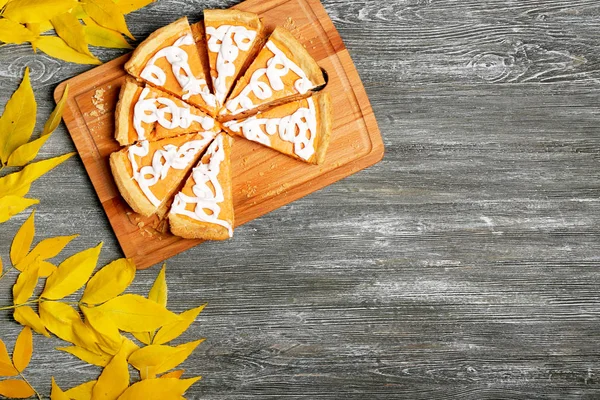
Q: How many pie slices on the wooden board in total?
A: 7